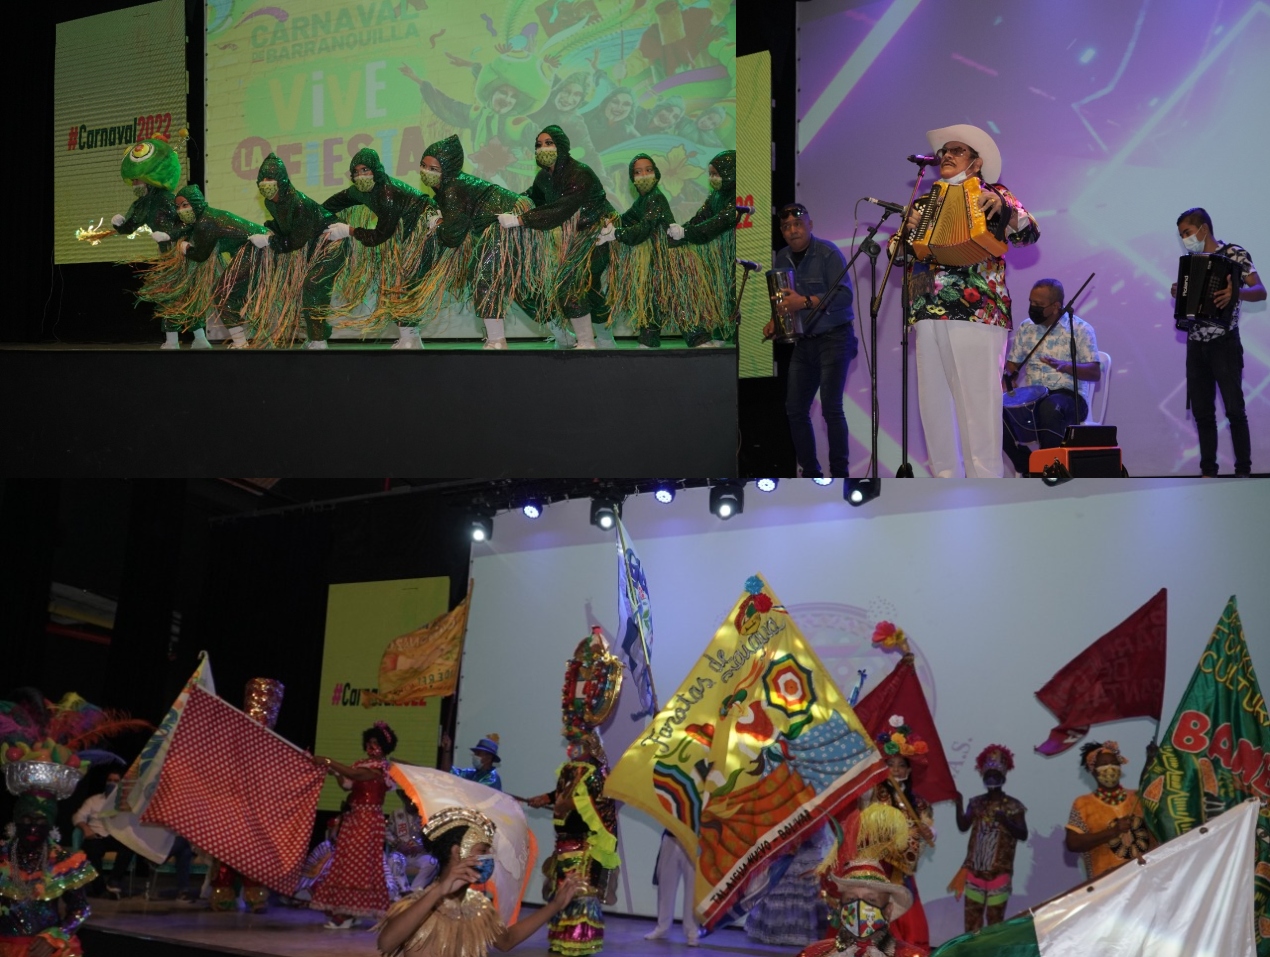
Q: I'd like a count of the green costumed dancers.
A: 8